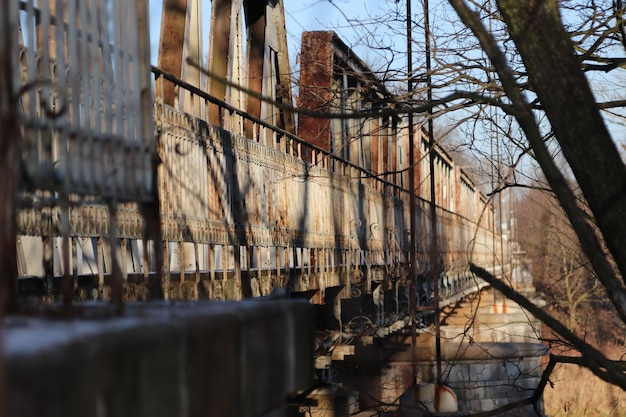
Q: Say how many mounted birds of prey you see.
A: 0